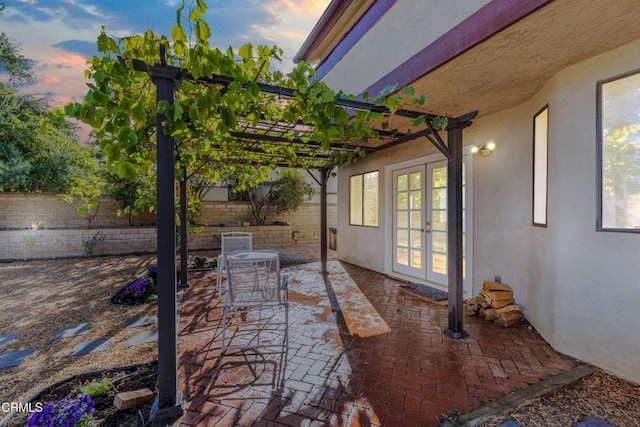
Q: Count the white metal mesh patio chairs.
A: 2